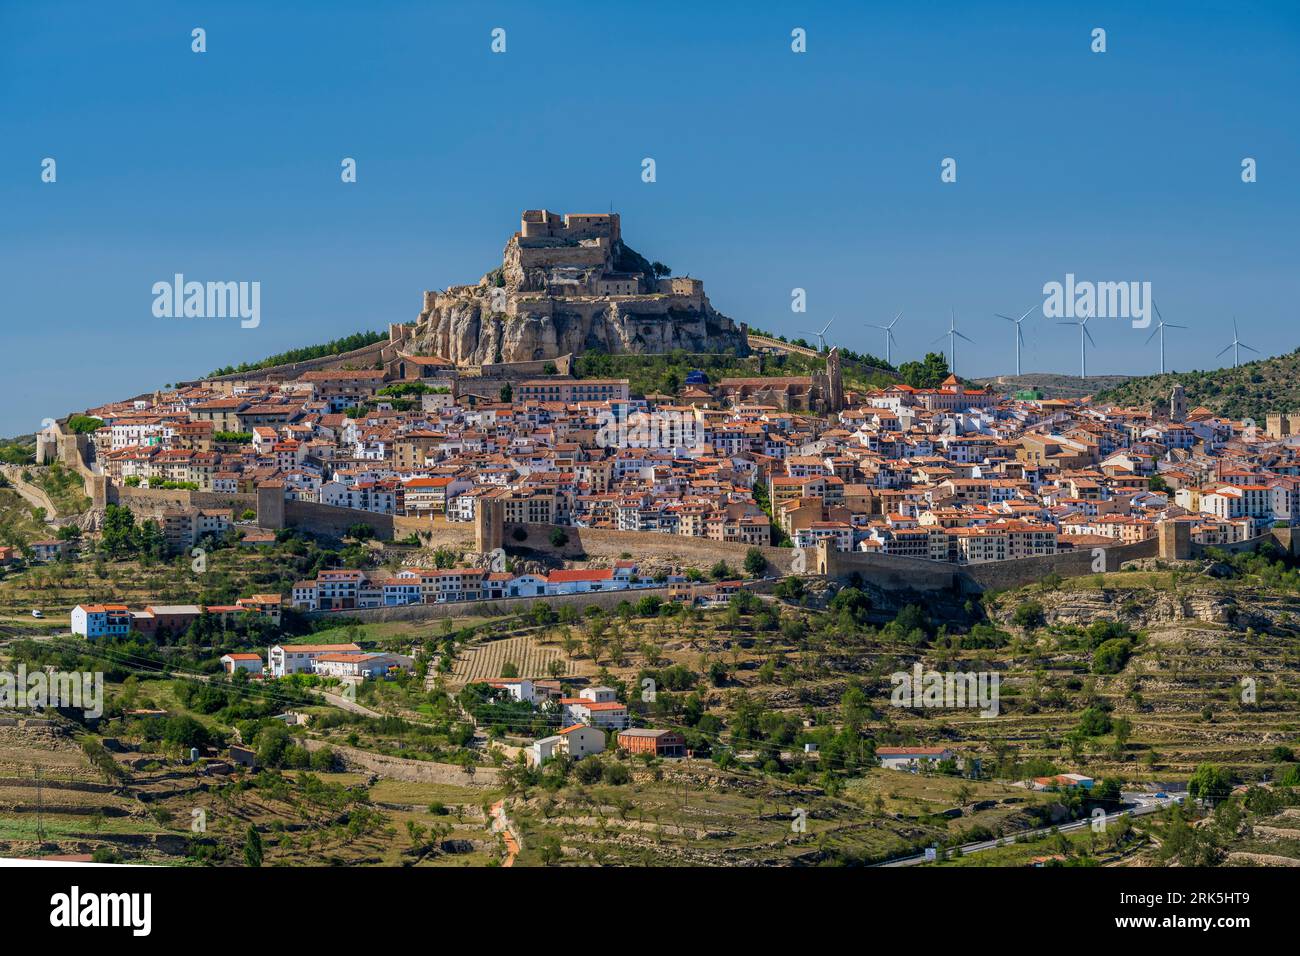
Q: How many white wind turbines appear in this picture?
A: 7